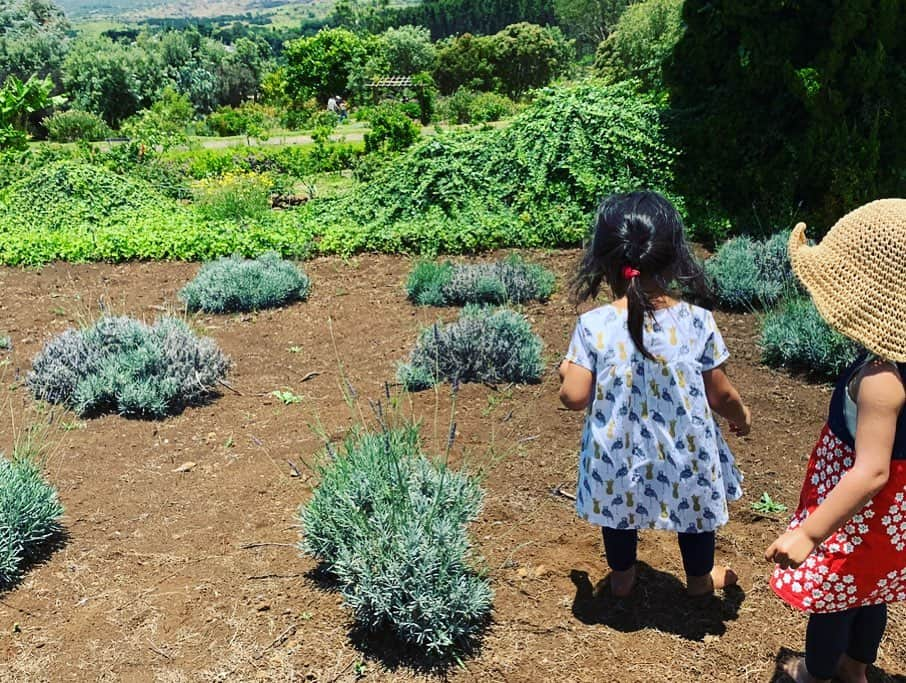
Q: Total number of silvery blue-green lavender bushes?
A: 8